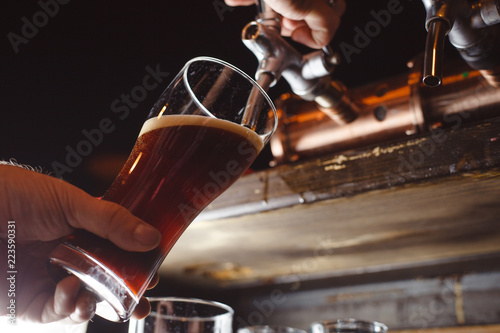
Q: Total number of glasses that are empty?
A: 3